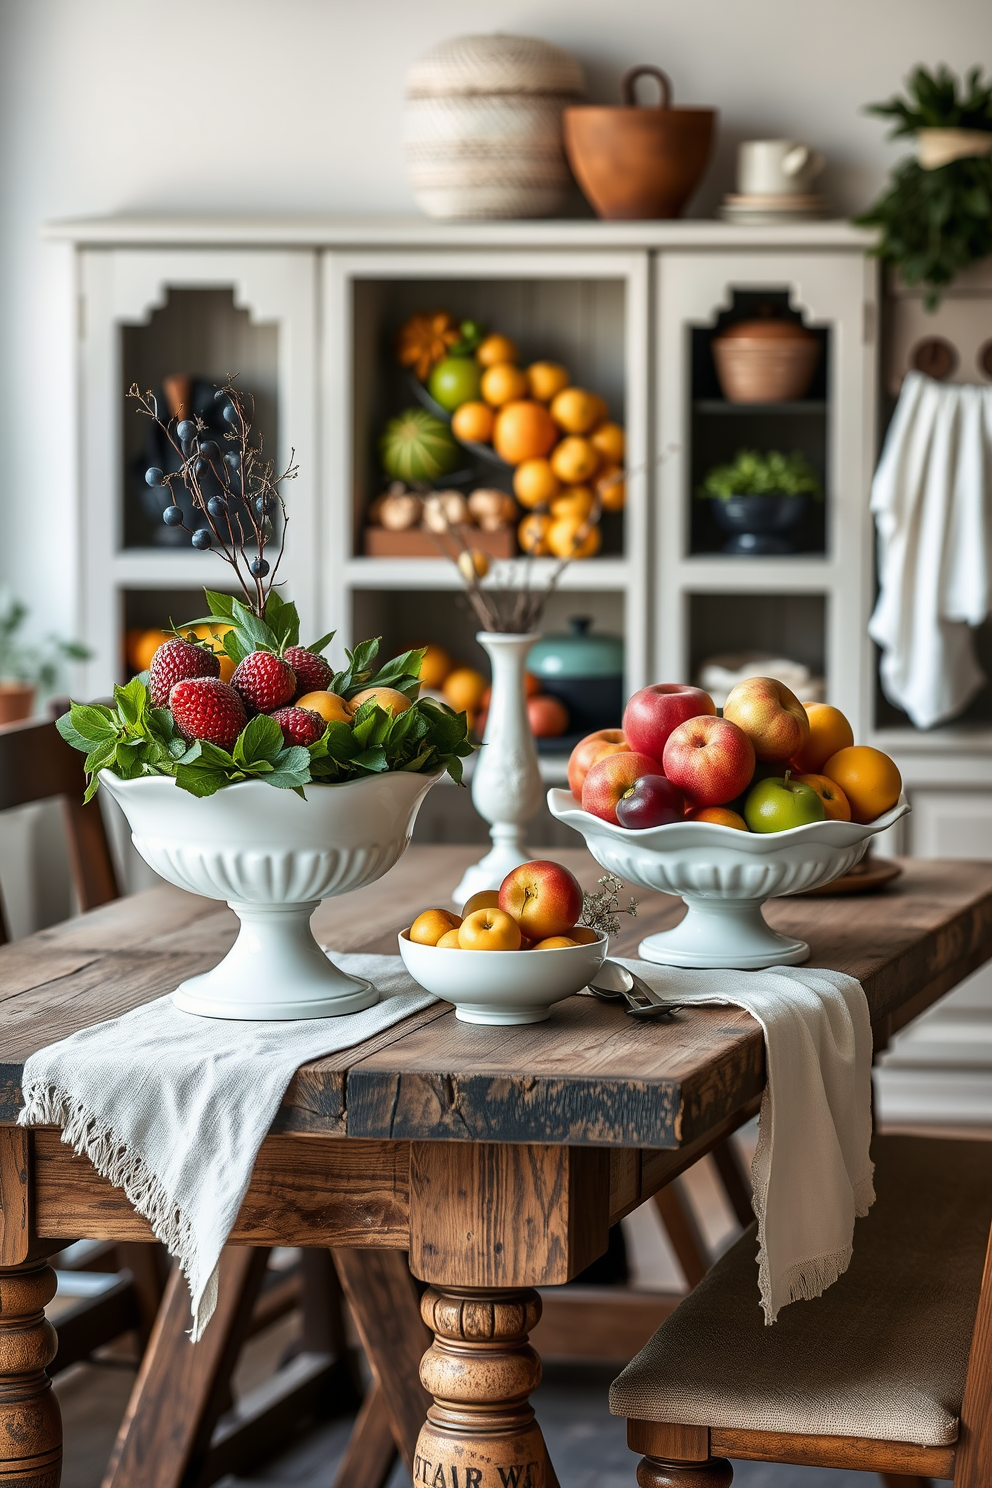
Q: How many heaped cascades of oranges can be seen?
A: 1